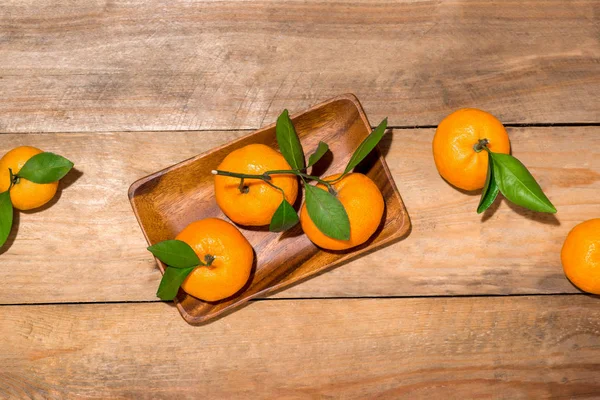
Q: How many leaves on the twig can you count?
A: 5